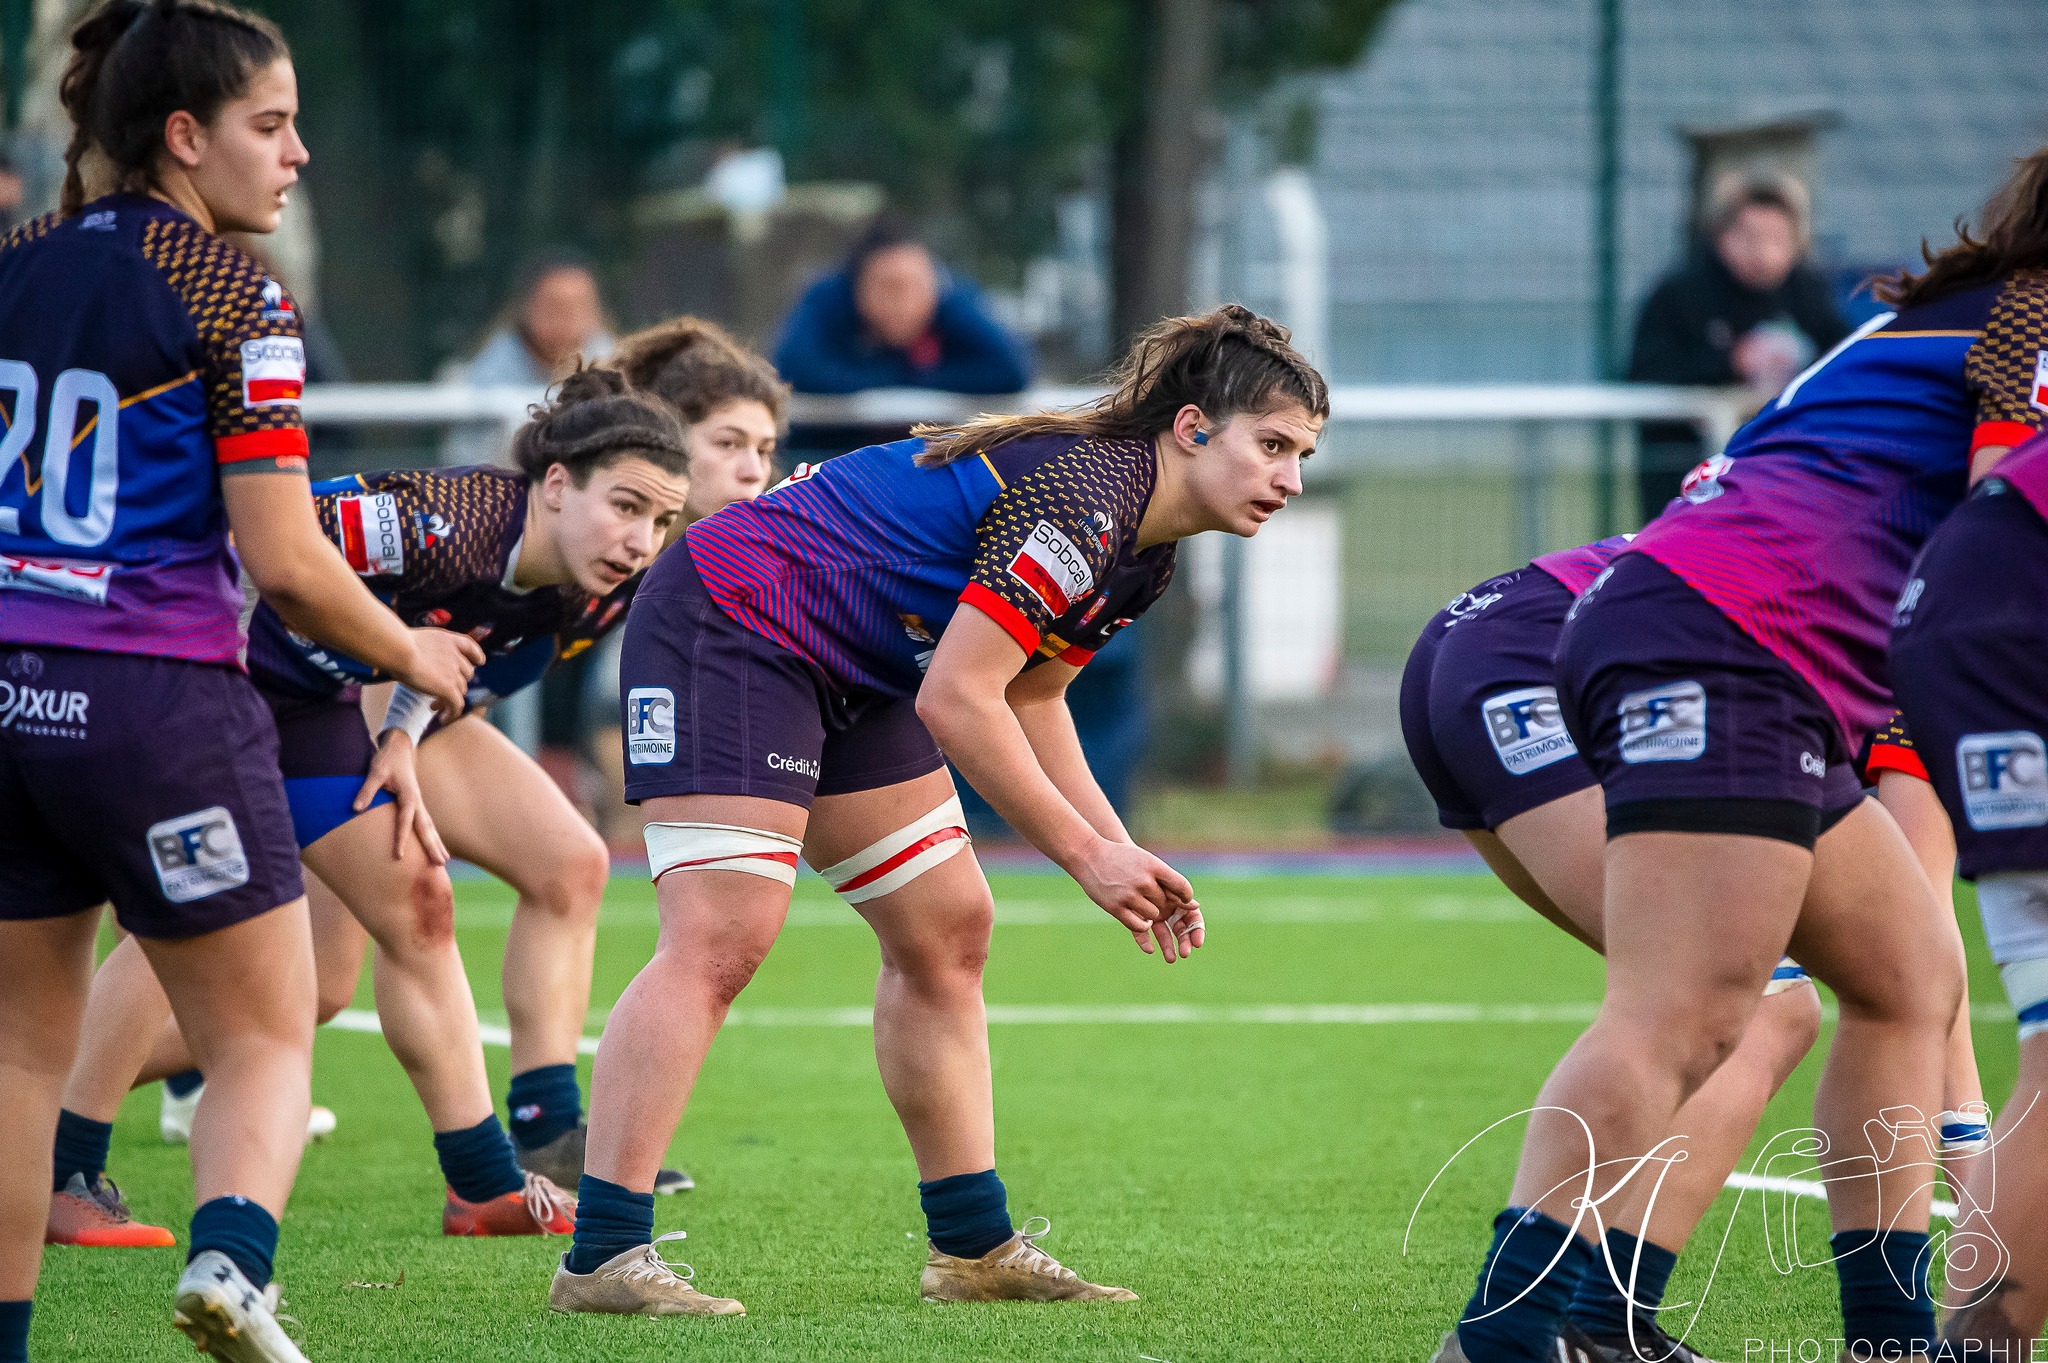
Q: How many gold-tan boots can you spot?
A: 2